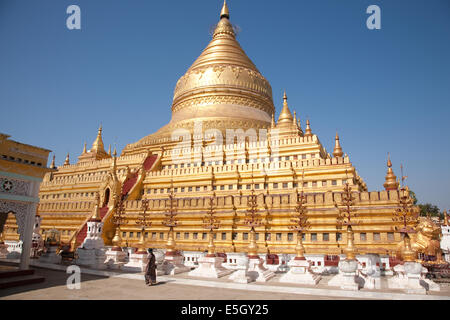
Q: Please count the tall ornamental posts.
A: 8